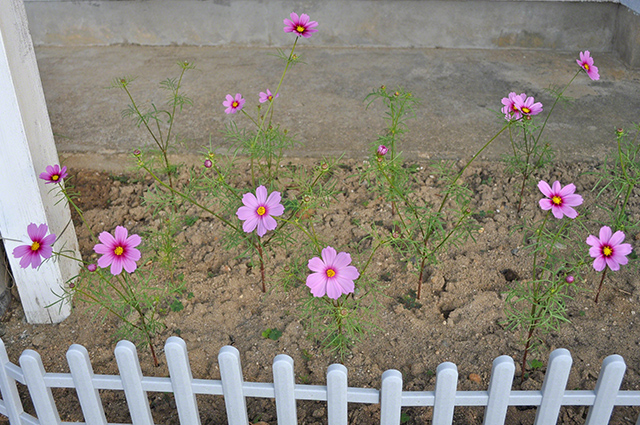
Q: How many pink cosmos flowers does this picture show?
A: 13